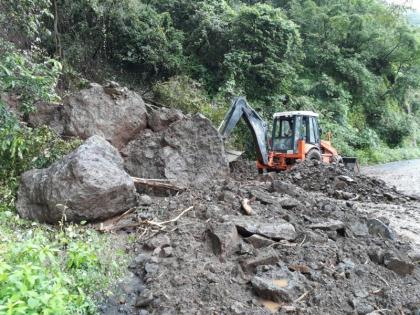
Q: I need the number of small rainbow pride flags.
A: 0